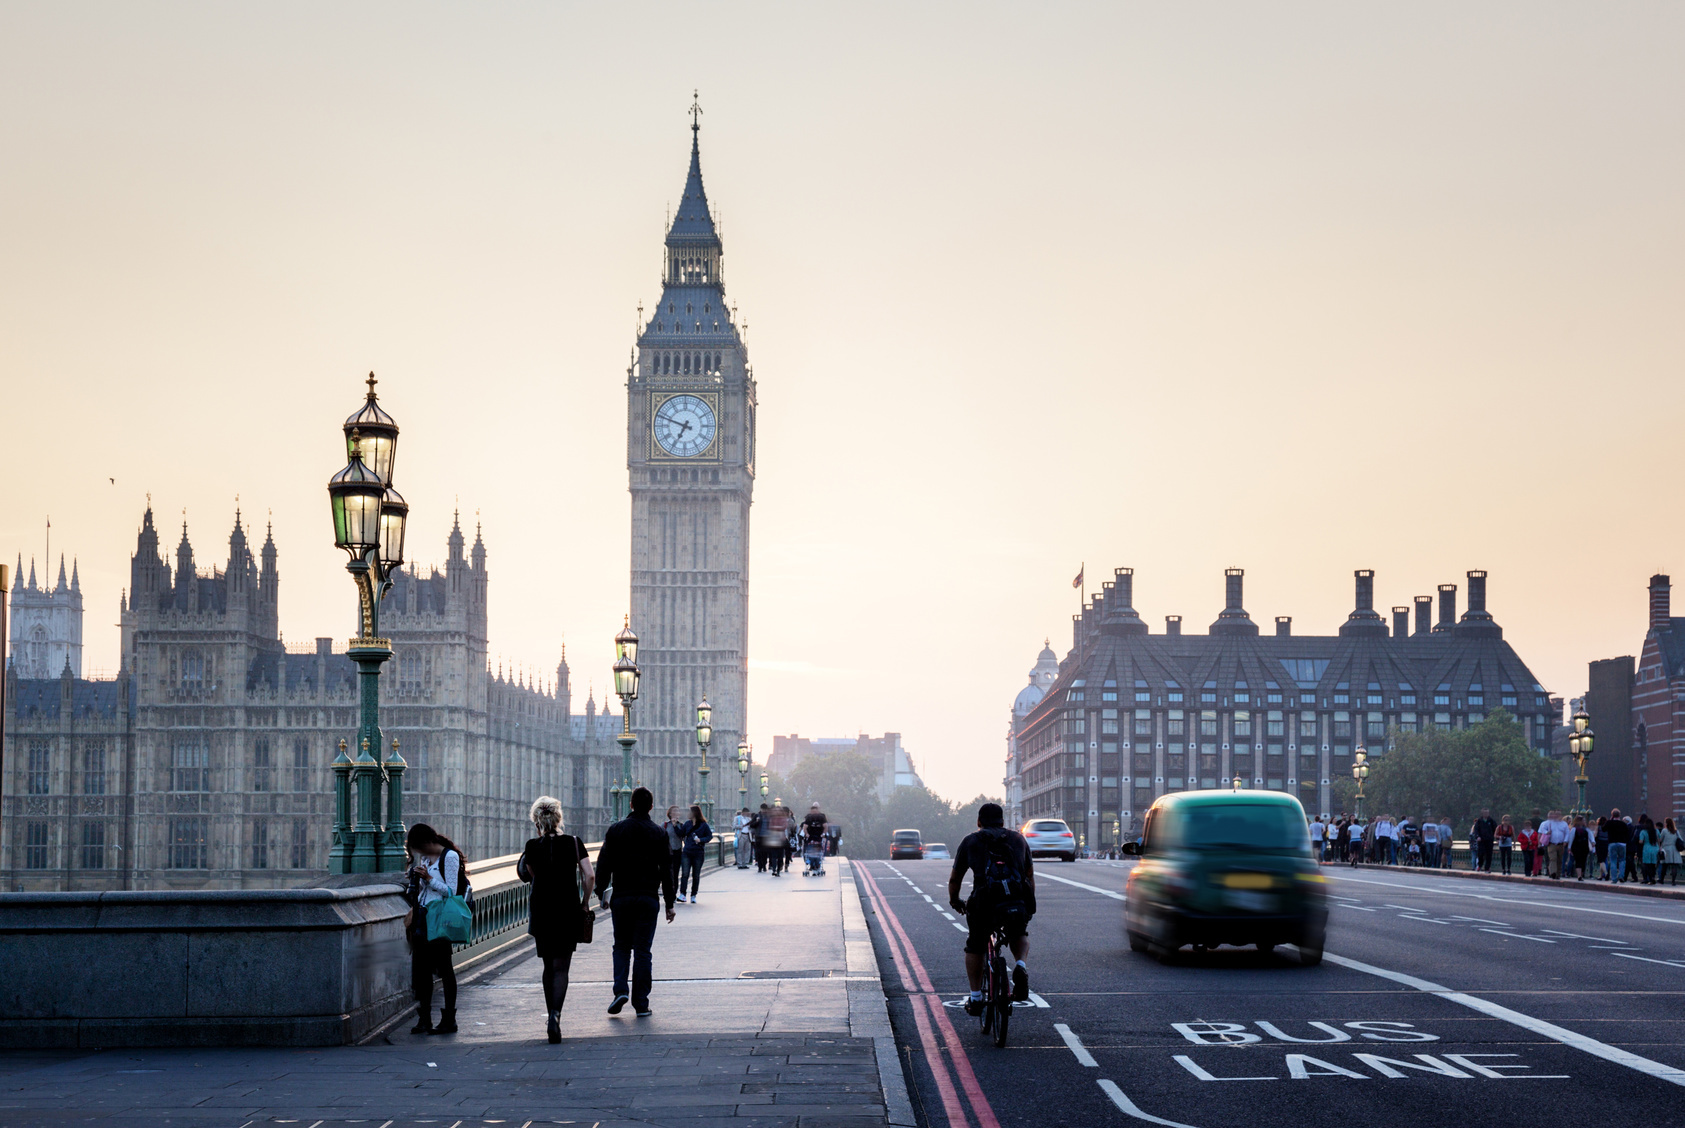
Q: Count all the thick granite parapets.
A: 1